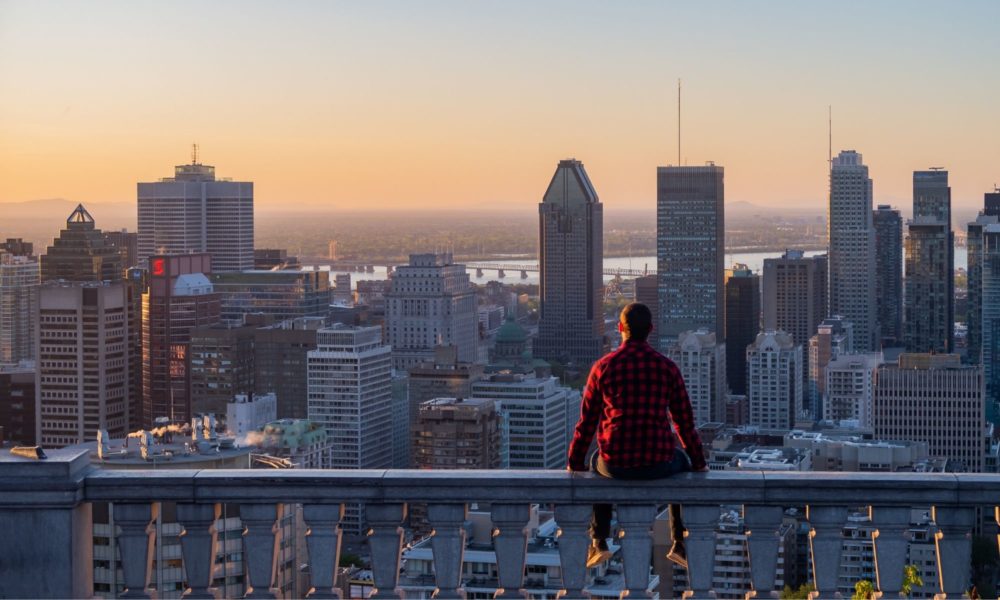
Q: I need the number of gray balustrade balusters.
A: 14